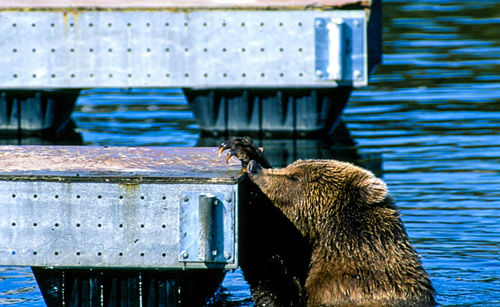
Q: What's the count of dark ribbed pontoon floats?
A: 3